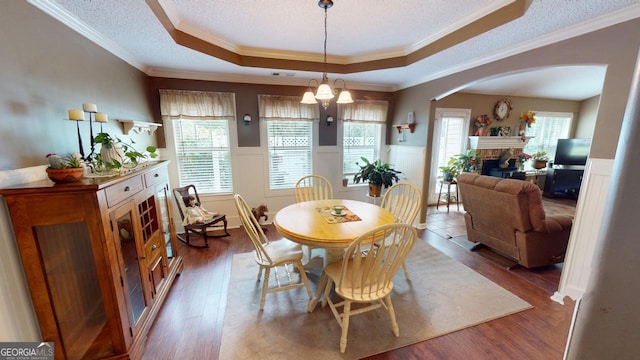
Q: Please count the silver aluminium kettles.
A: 0